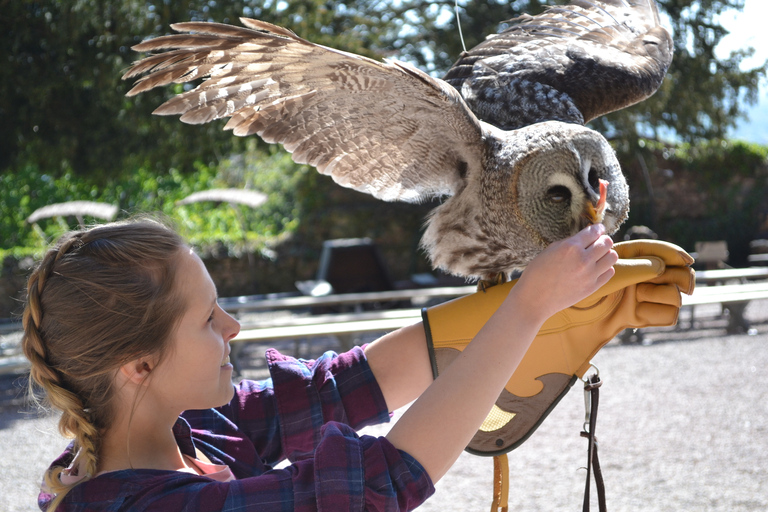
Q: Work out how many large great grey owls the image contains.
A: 1